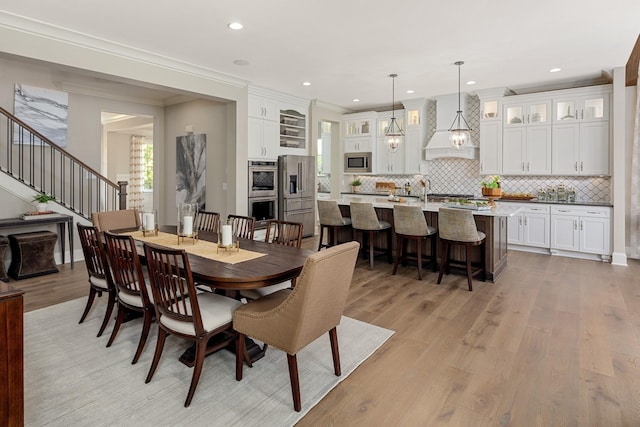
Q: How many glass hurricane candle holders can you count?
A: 3